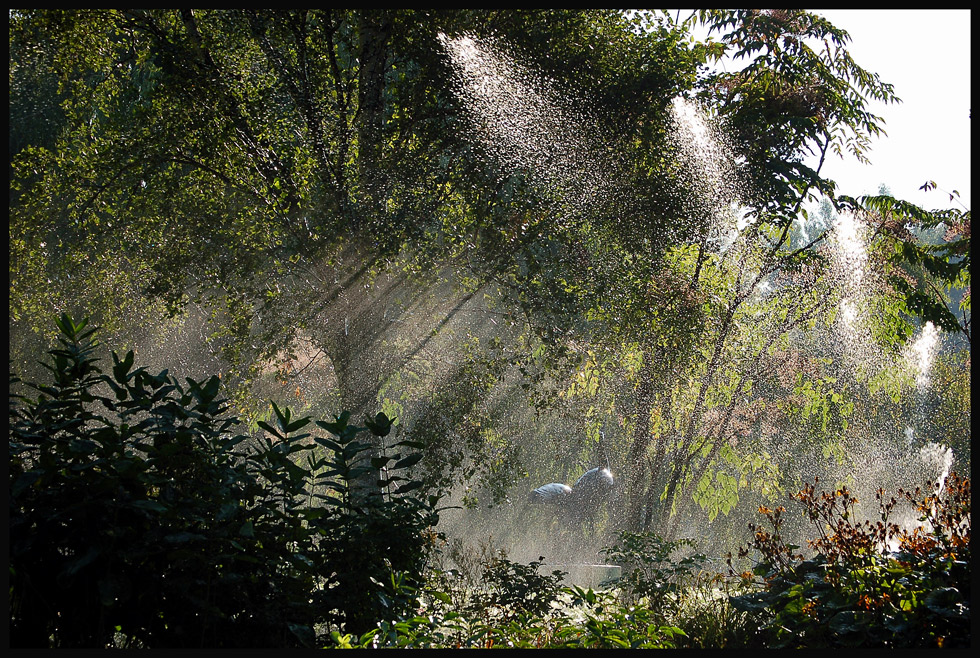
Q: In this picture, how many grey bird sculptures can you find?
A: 2